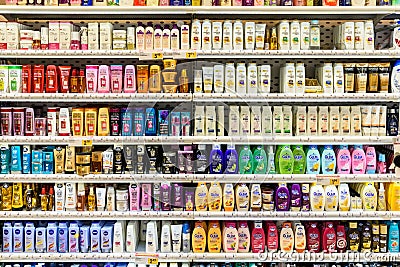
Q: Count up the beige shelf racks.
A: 7